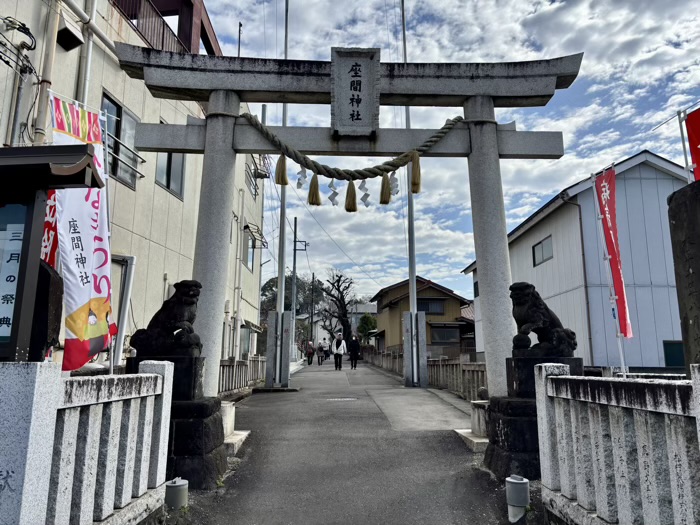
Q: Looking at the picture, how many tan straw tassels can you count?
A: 5